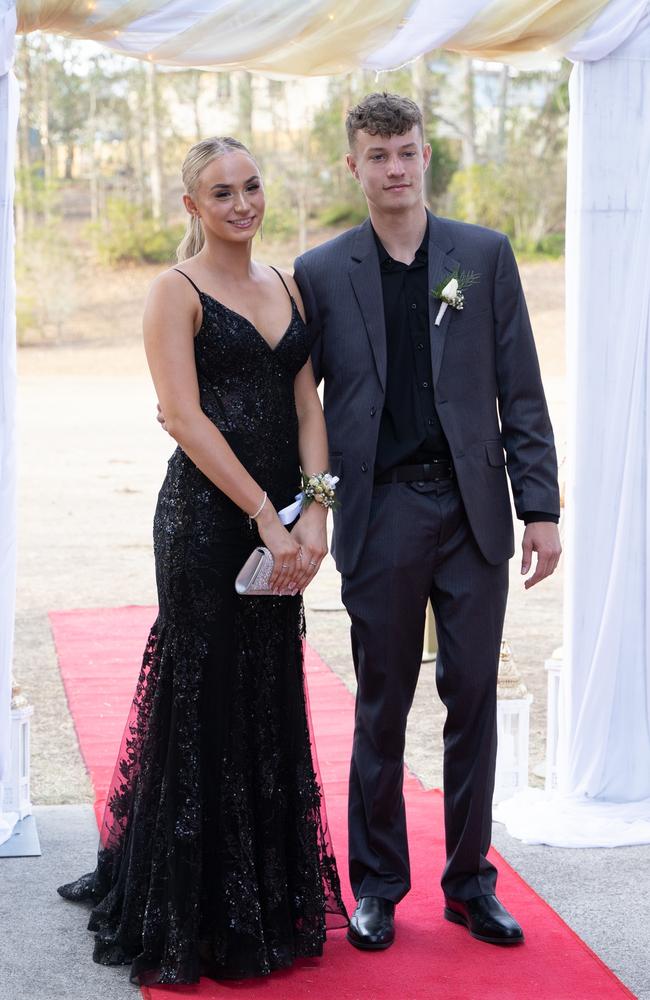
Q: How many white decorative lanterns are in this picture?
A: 3